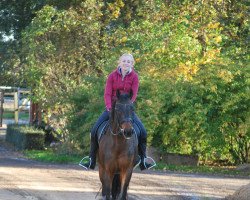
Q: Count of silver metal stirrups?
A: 2